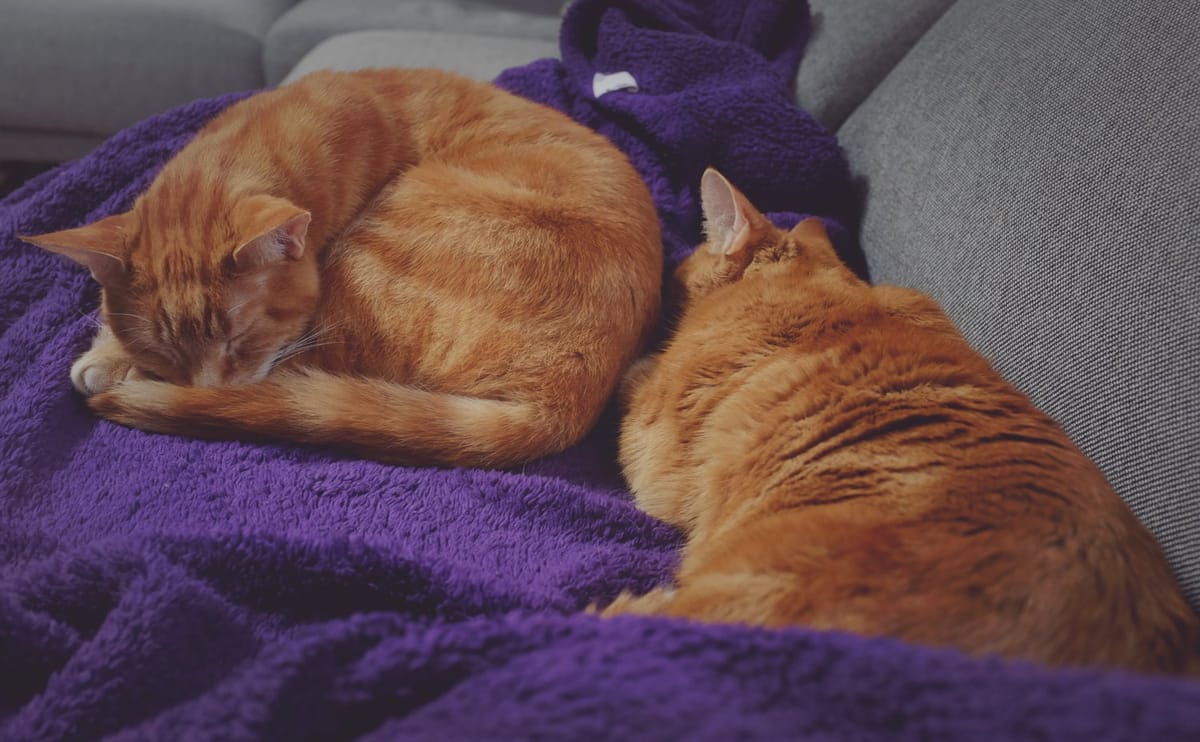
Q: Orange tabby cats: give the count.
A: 2